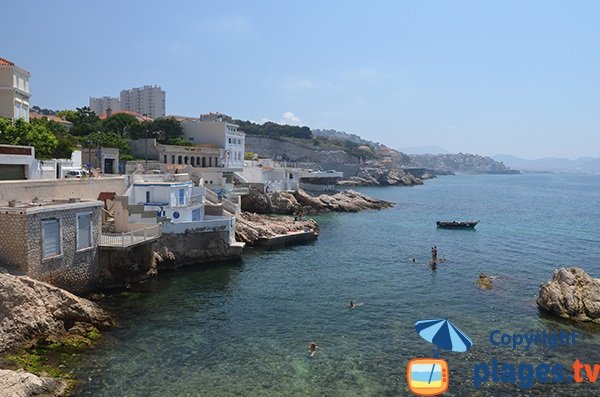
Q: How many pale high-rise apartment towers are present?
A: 2